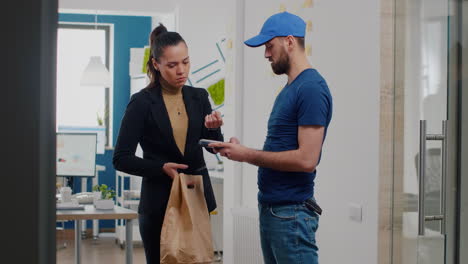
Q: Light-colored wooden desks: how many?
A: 1